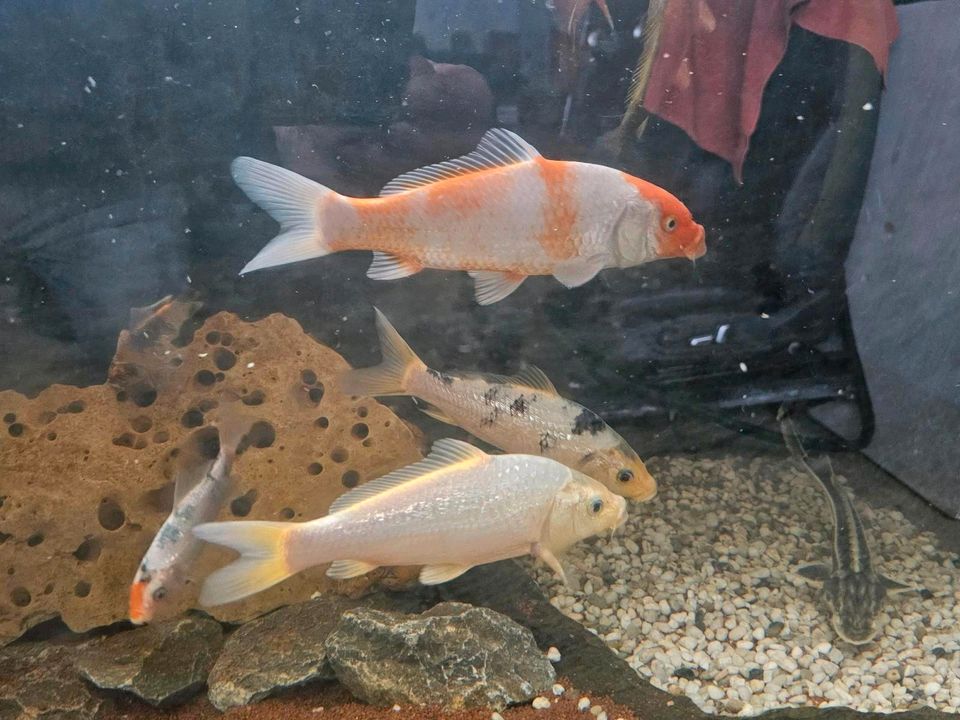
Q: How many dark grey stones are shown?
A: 4